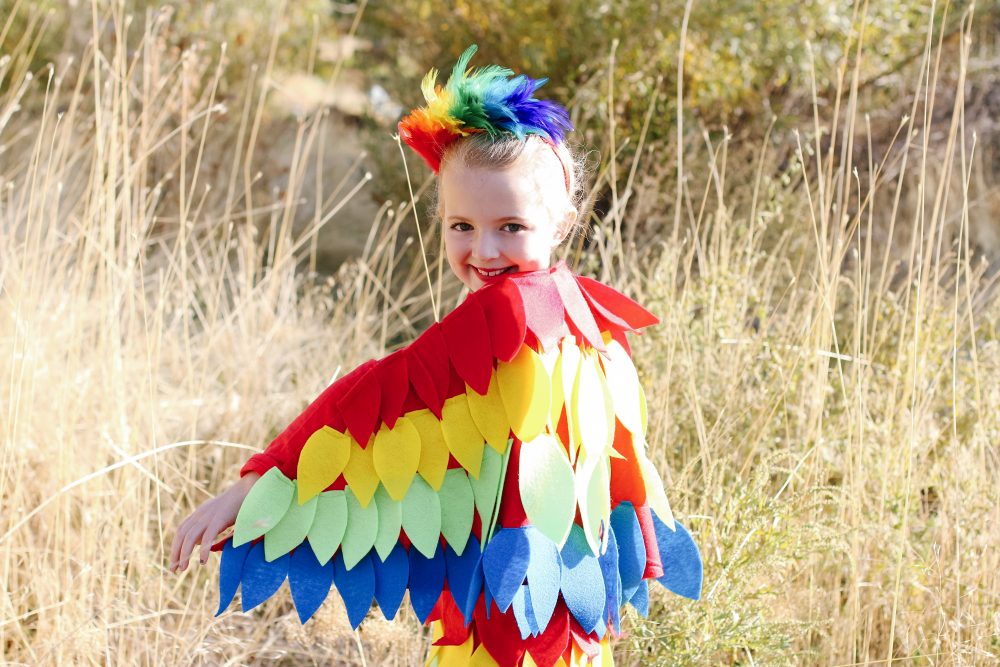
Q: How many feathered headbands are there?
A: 1